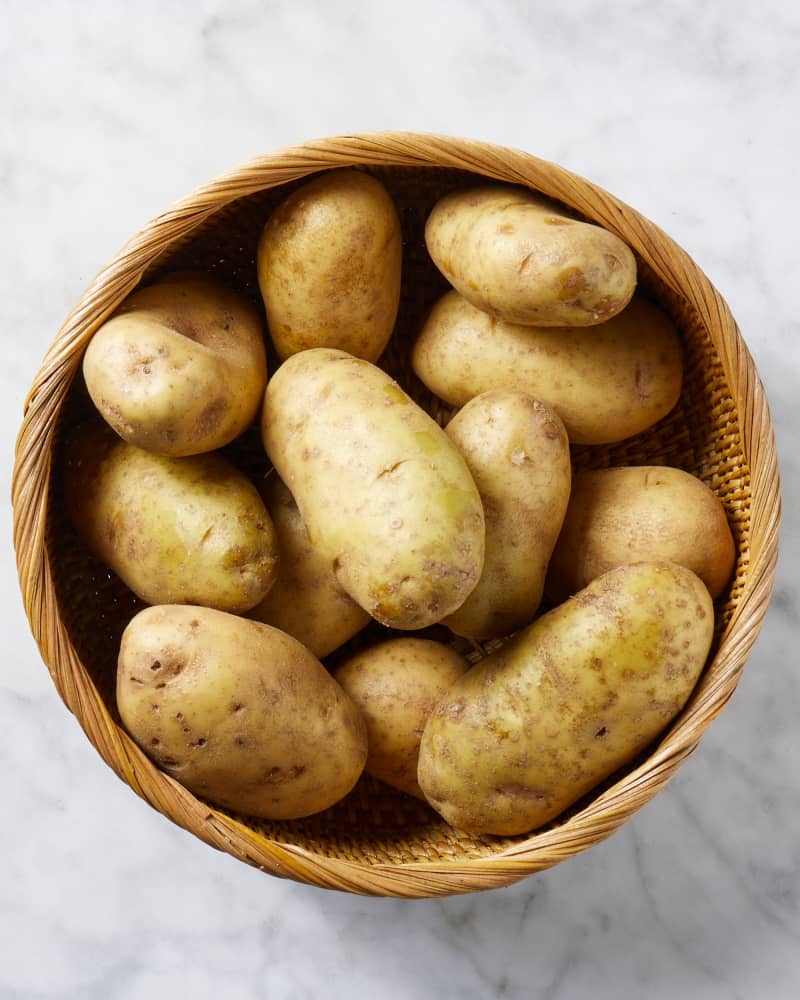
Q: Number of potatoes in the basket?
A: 12